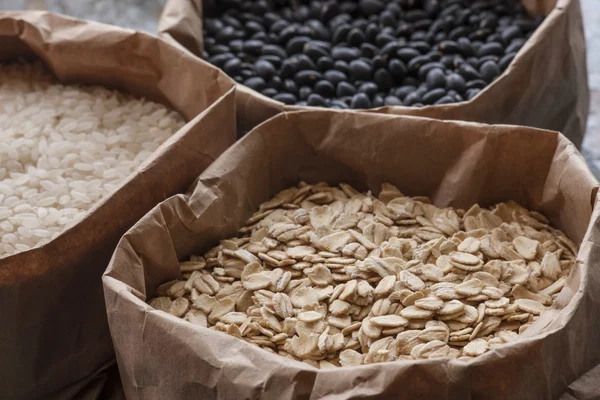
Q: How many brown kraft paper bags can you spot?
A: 3